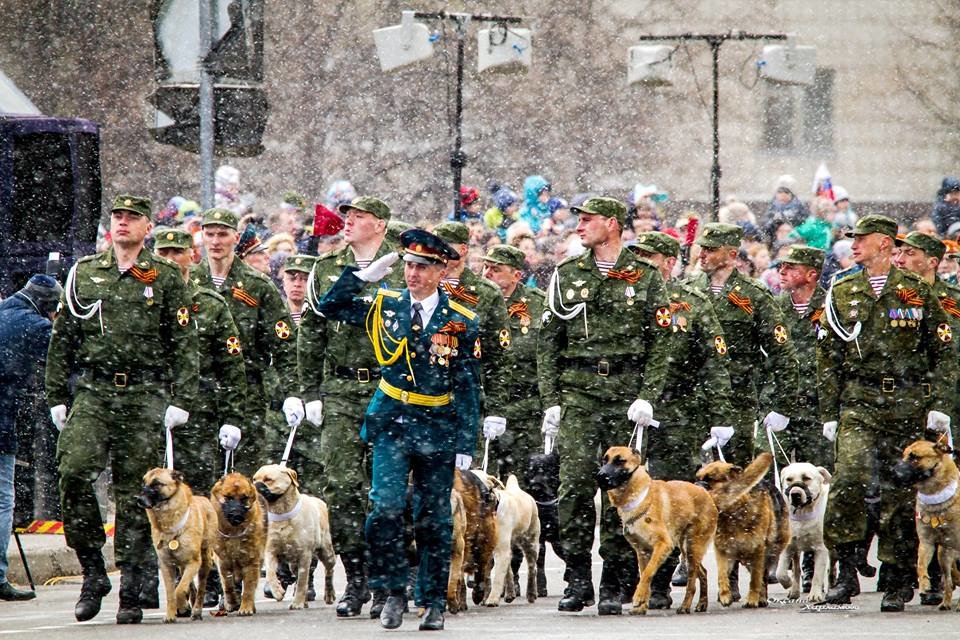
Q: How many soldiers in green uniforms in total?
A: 14